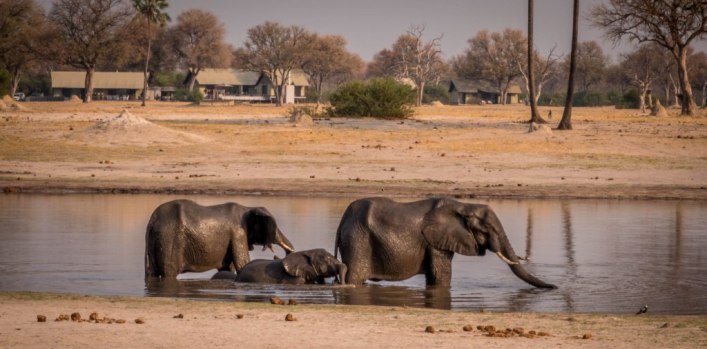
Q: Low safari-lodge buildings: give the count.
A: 3